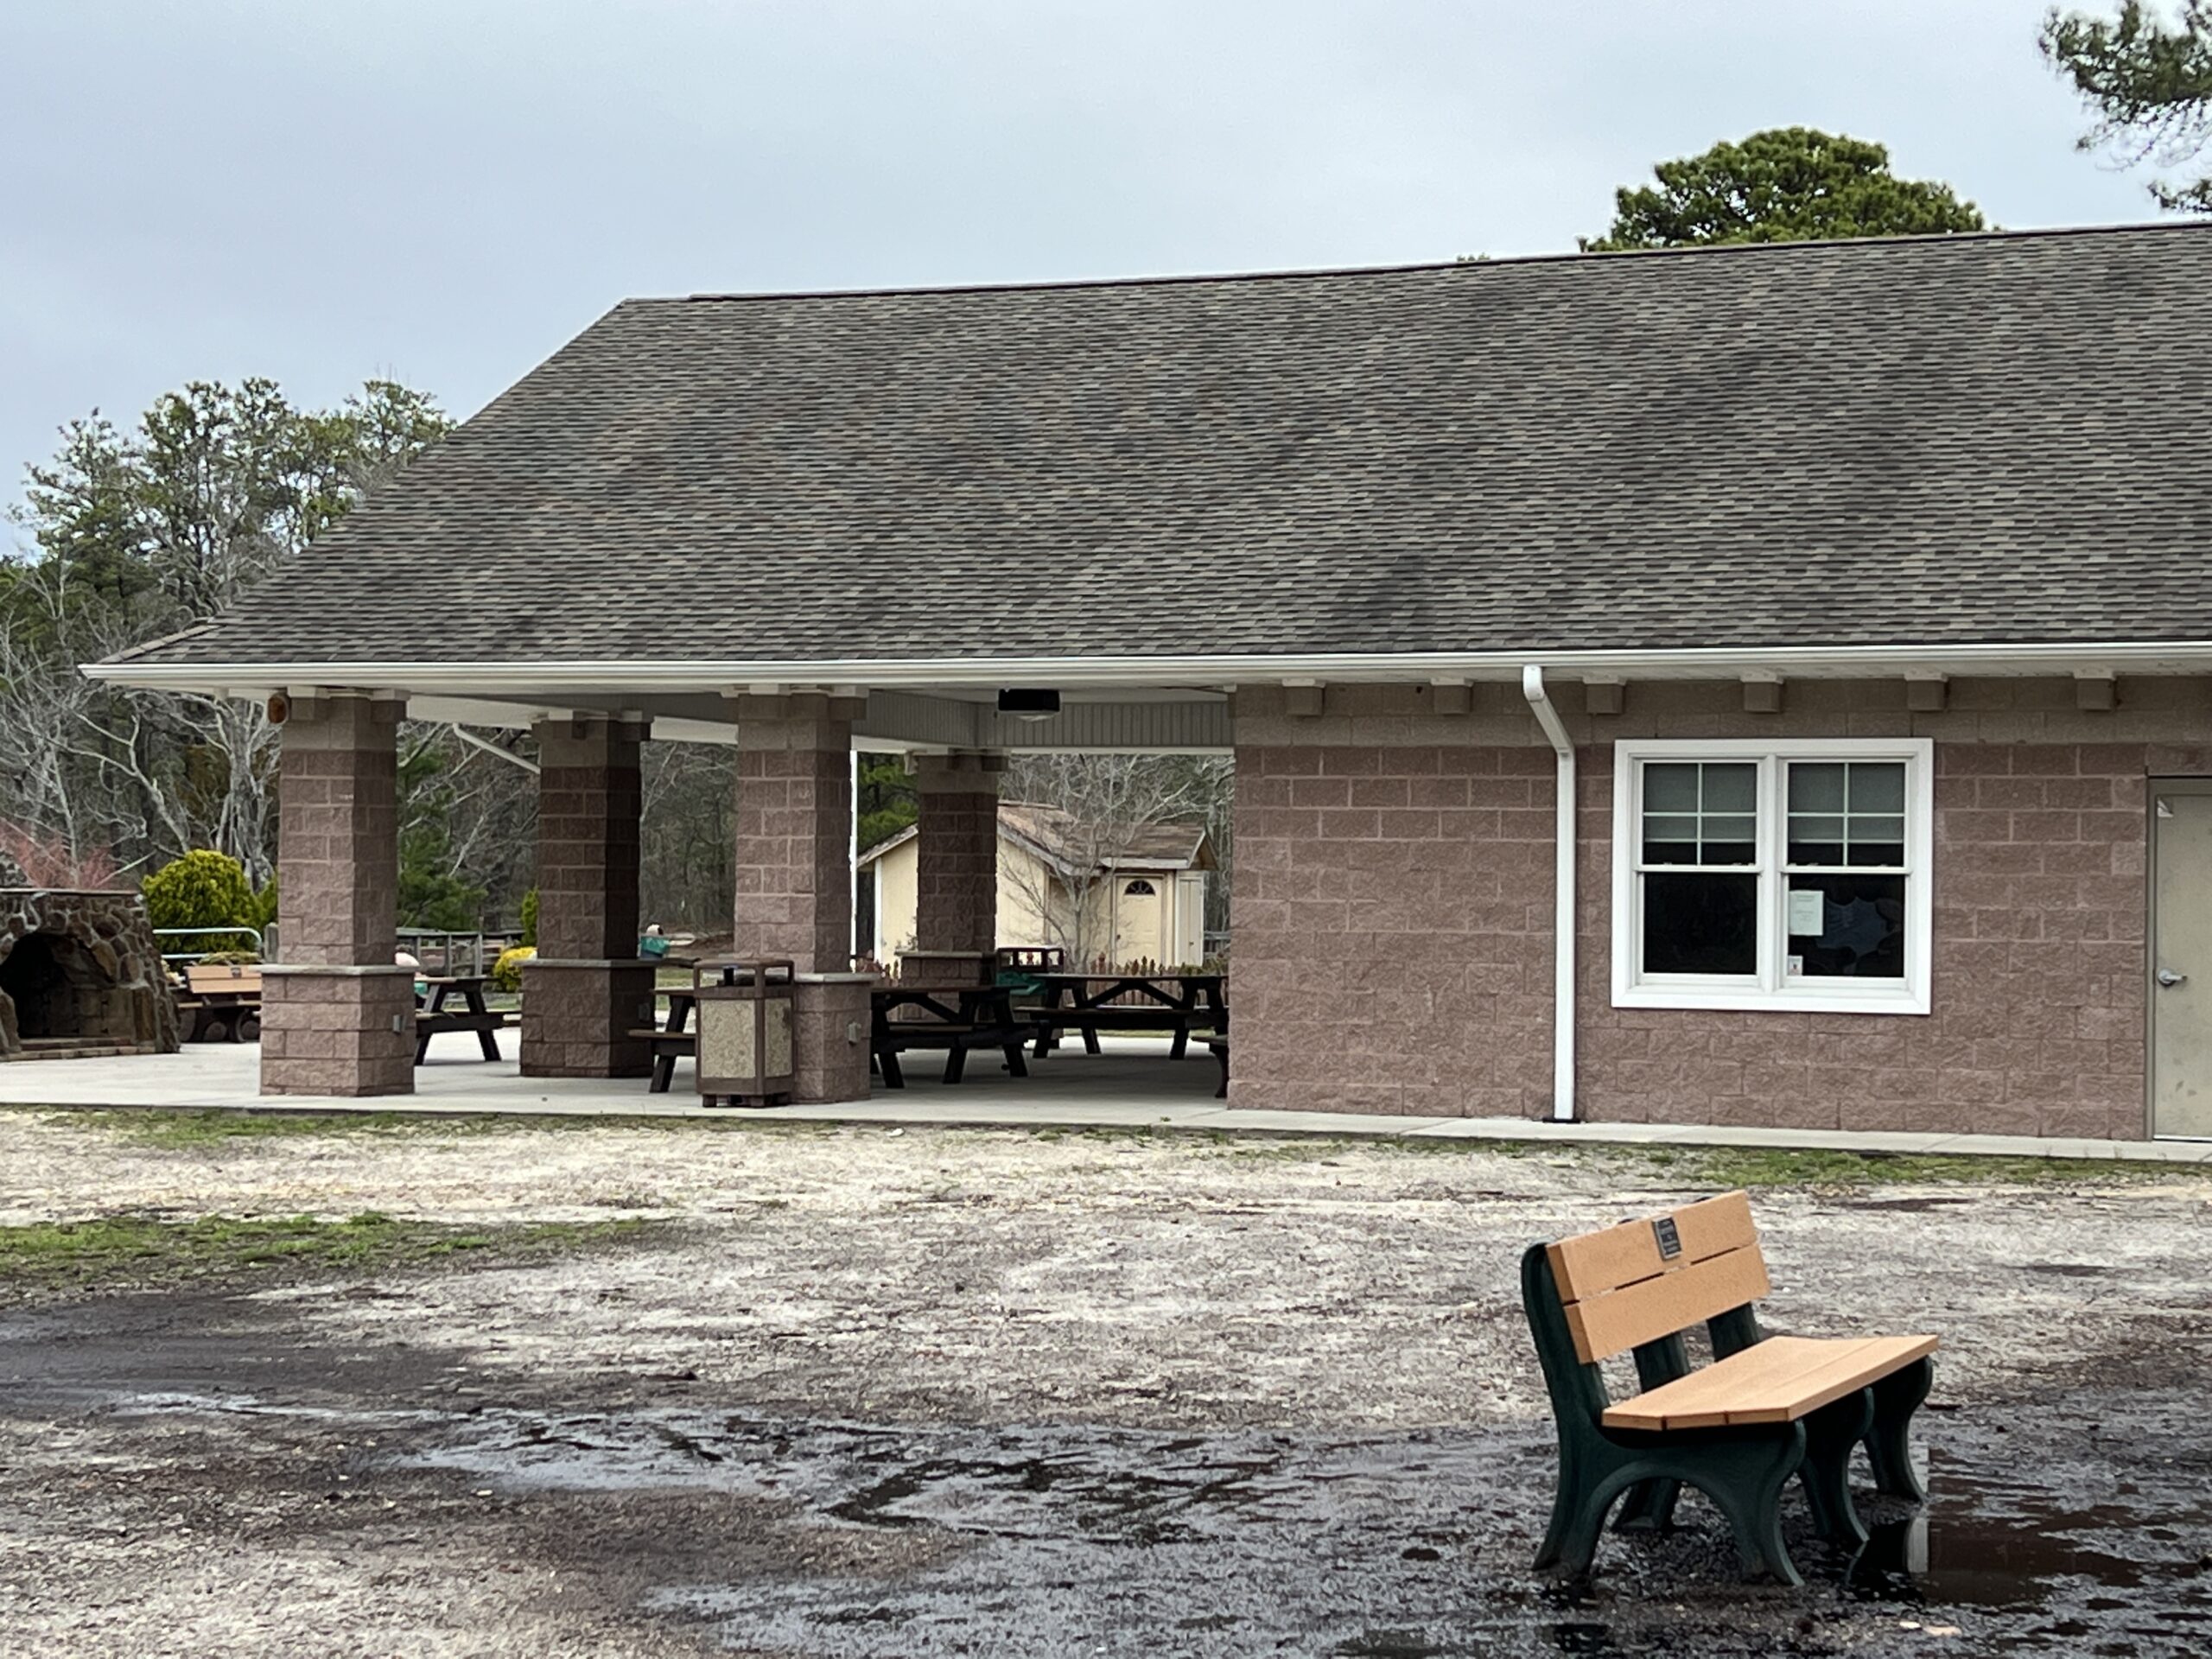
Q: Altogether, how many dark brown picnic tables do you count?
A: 4